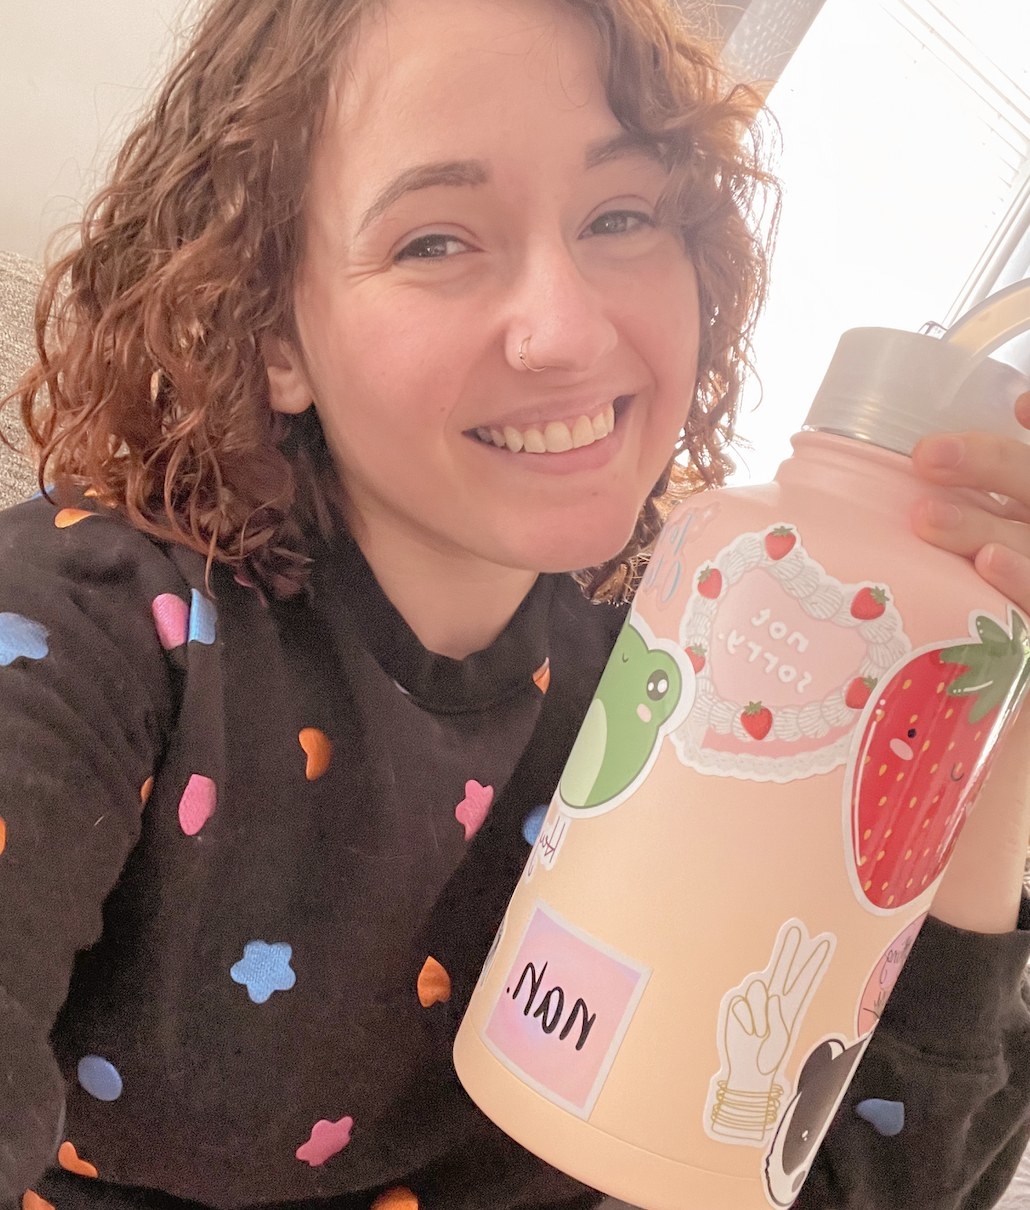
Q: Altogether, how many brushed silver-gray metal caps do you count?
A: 1